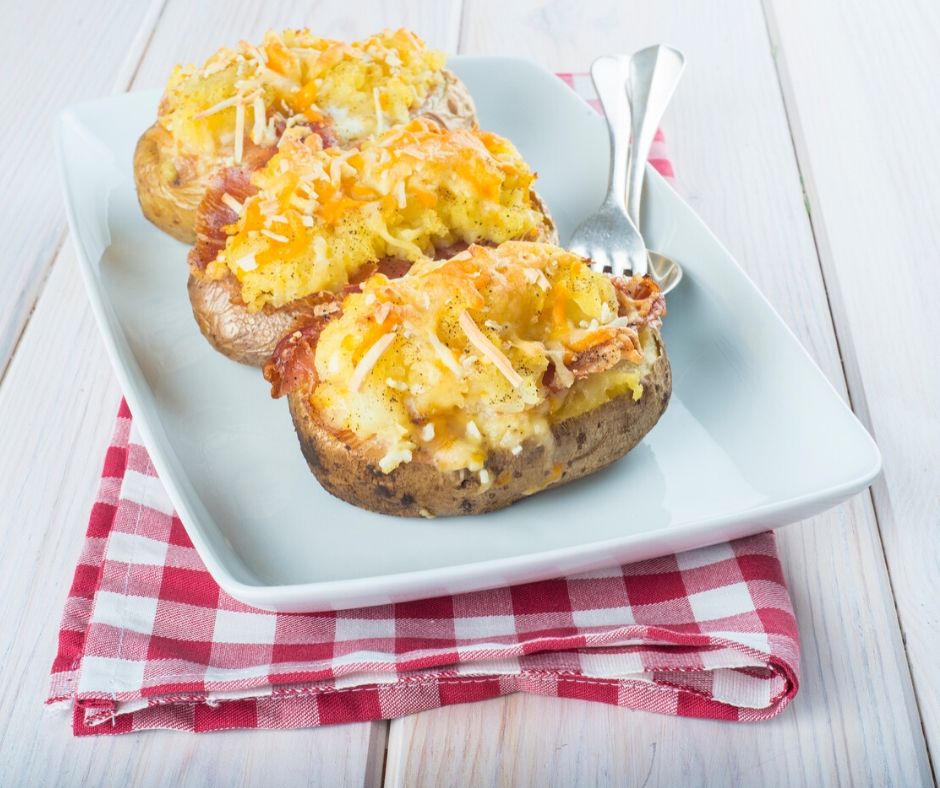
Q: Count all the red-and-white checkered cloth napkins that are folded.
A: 1